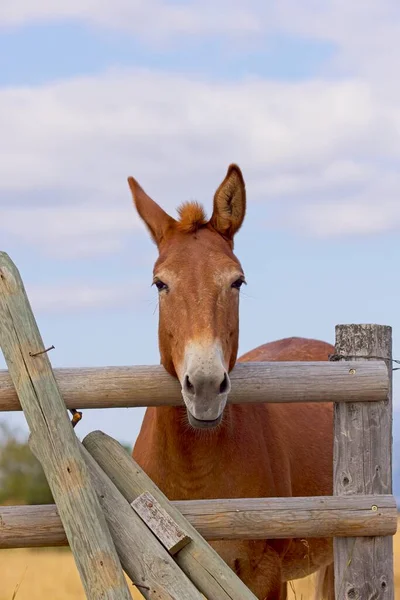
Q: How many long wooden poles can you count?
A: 6